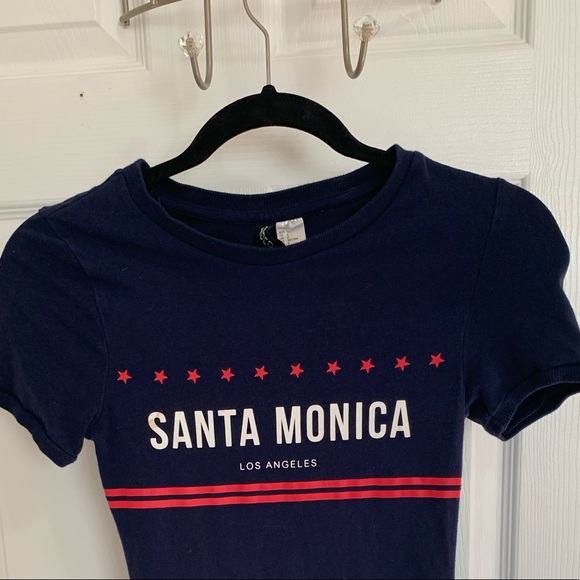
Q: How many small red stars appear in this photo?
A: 10